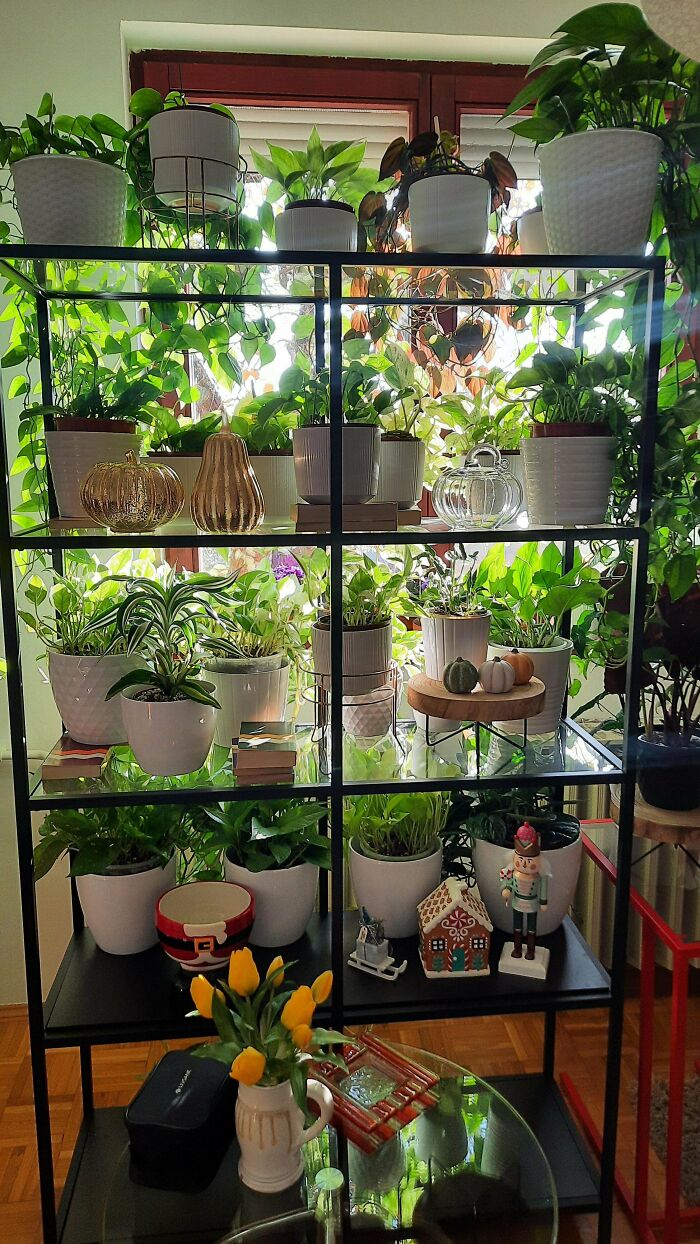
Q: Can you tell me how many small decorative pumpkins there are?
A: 3